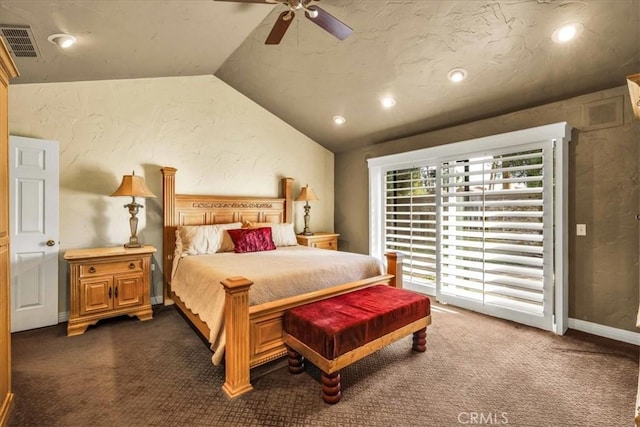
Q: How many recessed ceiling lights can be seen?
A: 5